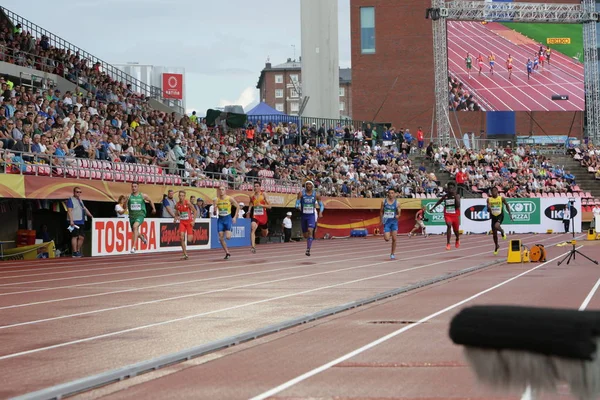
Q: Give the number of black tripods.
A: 1